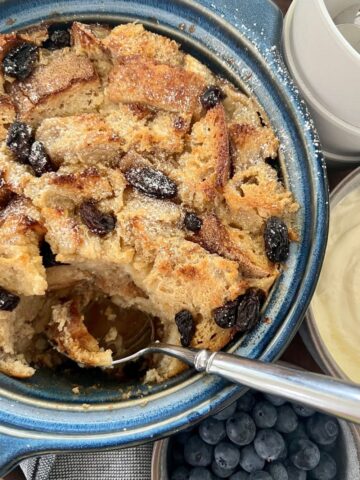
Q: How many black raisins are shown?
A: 13